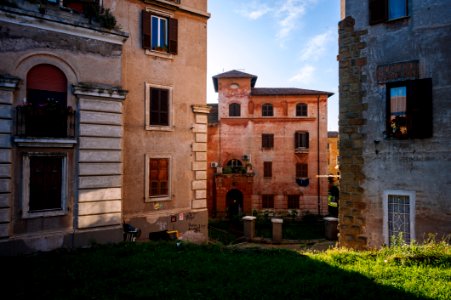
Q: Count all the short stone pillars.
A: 3